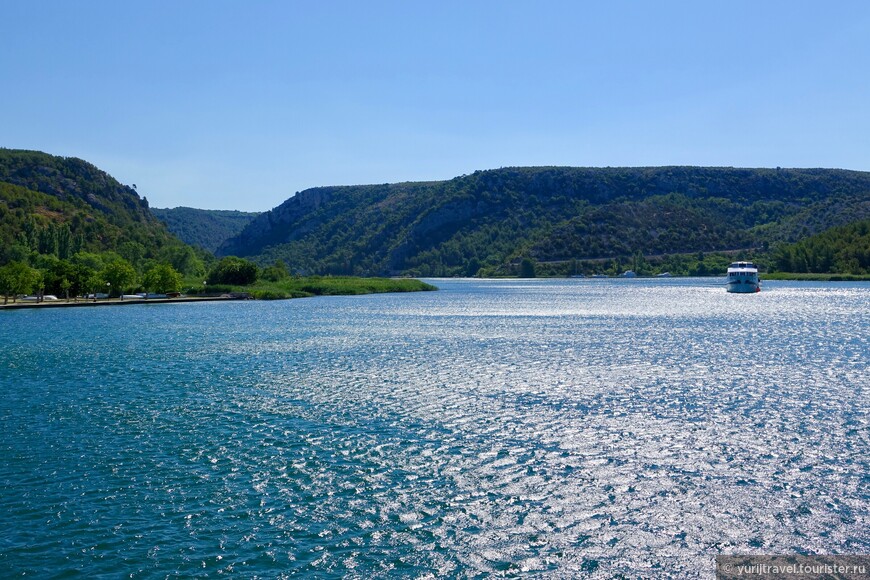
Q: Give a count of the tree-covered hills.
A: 3